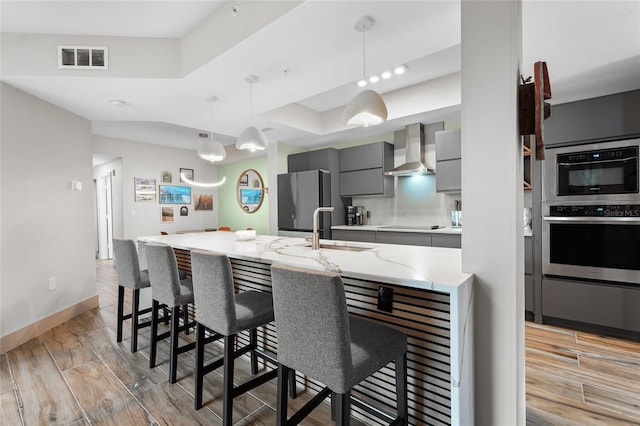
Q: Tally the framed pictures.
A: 7